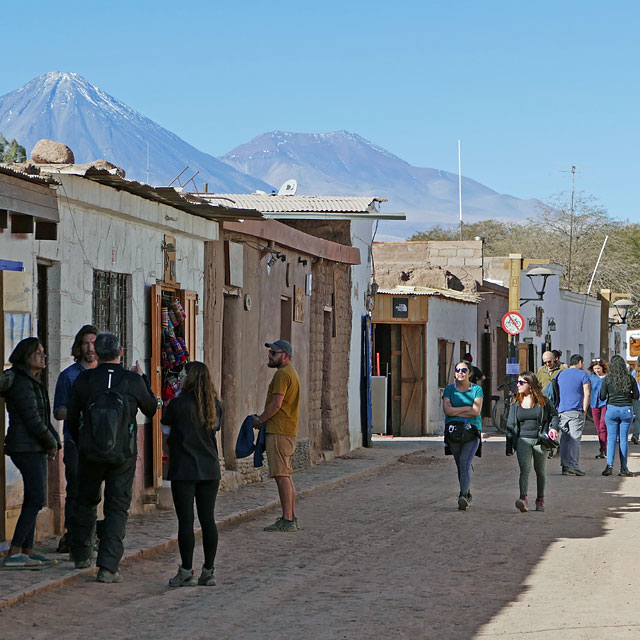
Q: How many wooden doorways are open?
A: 2